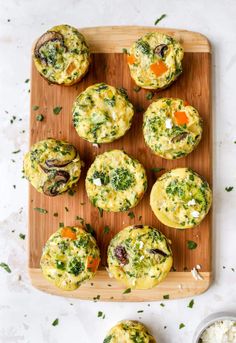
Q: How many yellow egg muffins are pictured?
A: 10